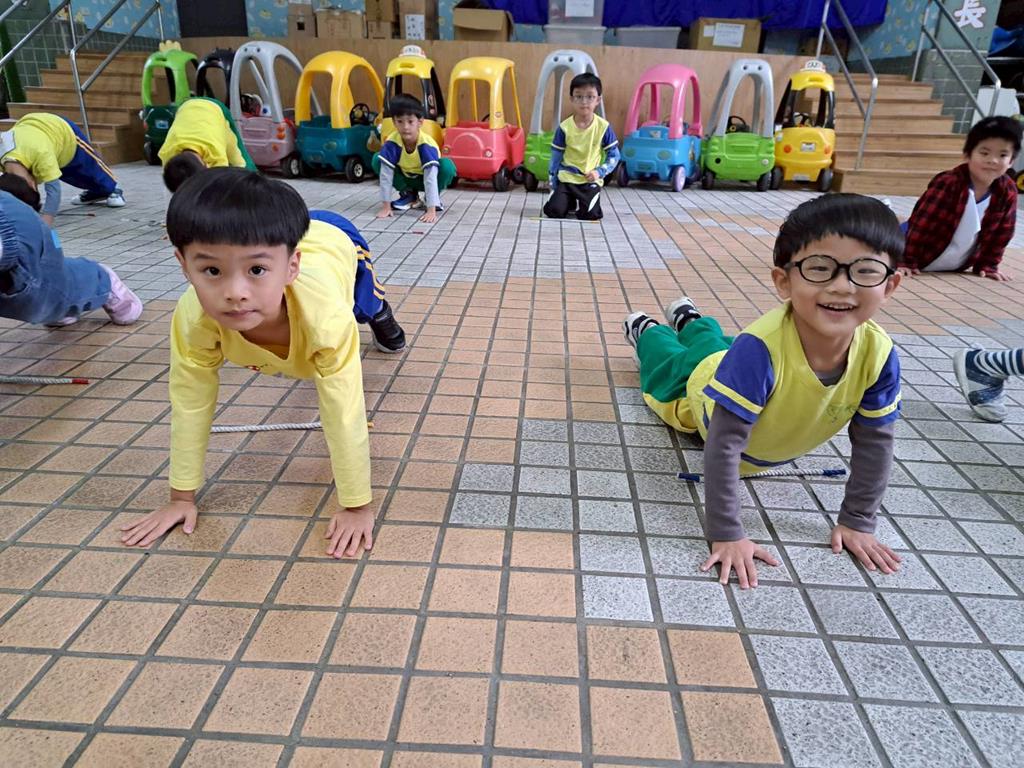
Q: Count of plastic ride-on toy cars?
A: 10